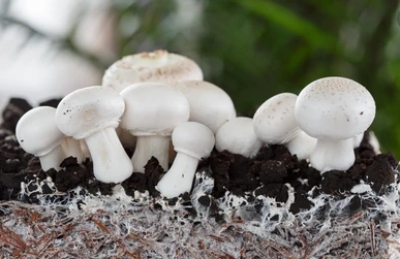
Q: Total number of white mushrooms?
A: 9